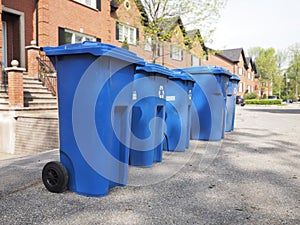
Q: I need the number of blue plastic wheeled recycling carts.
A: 5